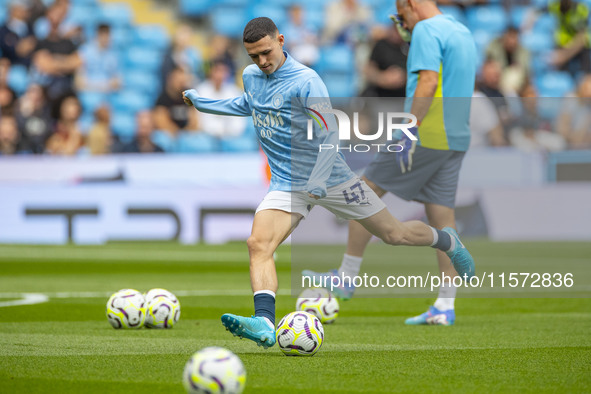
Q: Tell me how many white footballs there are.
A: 5